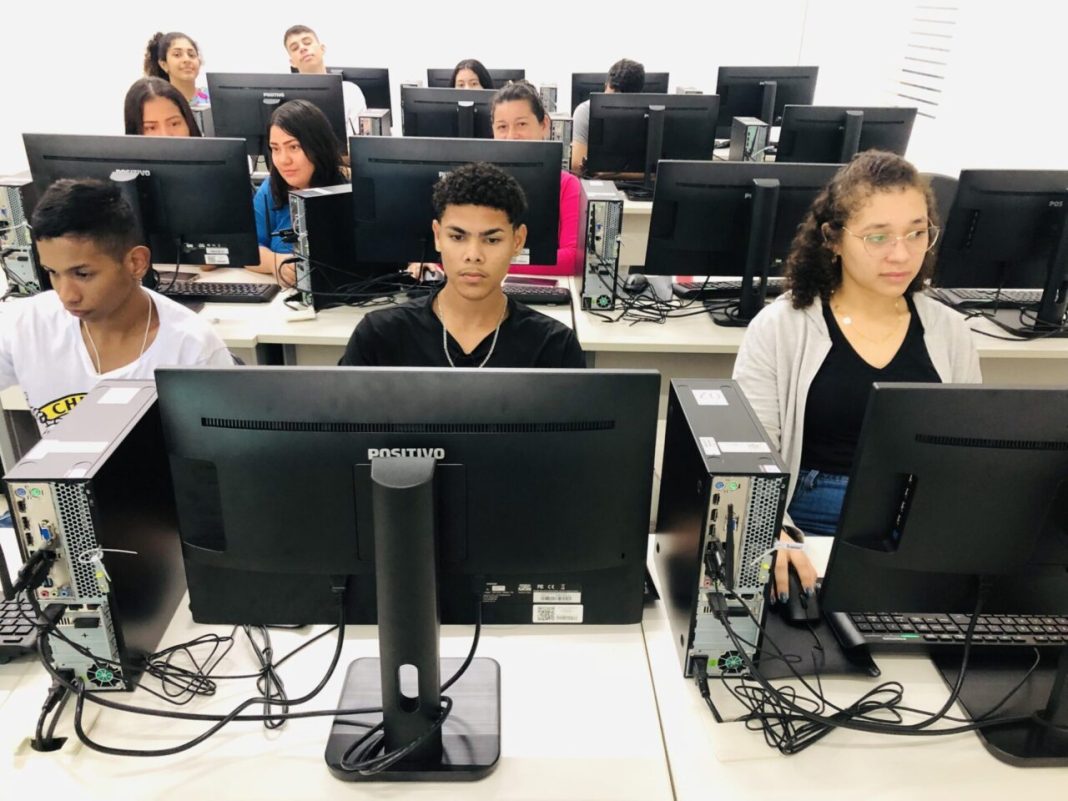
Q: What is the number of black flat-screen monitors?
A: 14